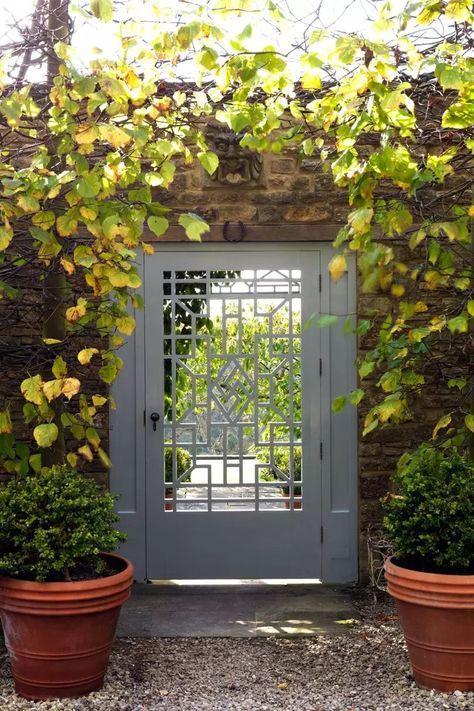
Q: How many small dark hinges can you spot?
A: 4